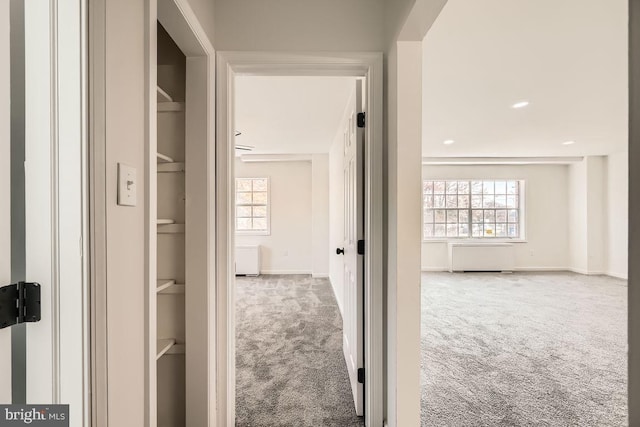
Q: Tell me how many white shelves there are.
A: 5